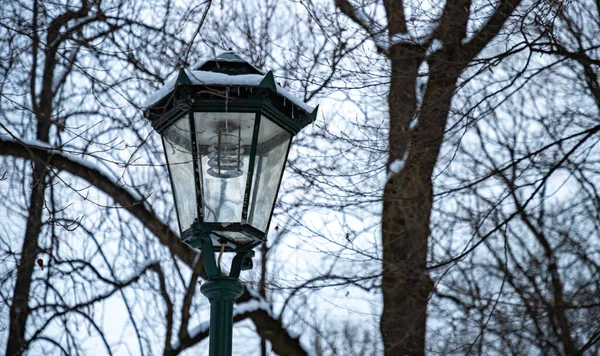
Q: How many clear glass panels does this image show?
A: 3